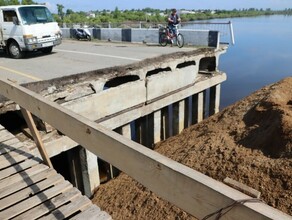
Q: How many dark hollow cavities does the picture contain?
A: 4